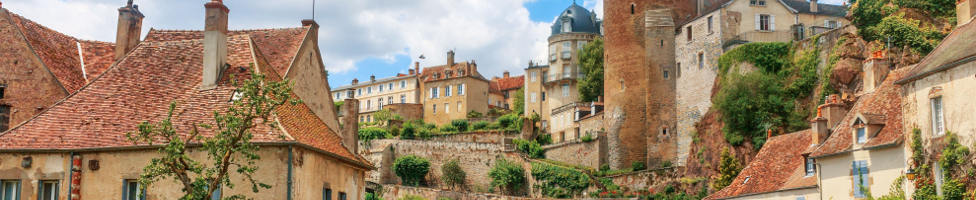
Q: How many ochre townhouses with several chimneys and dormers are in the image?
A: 1